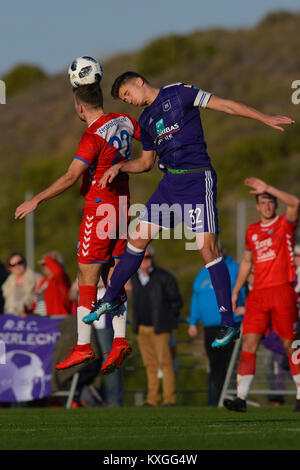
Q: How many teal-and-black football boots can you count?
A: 2